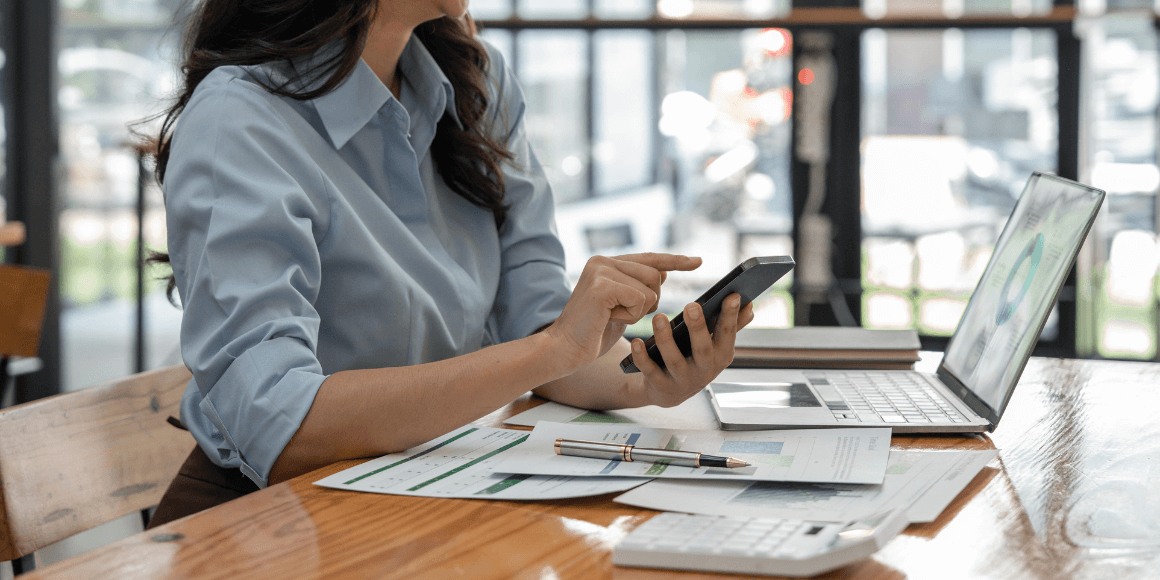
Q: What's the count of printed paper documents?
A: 4